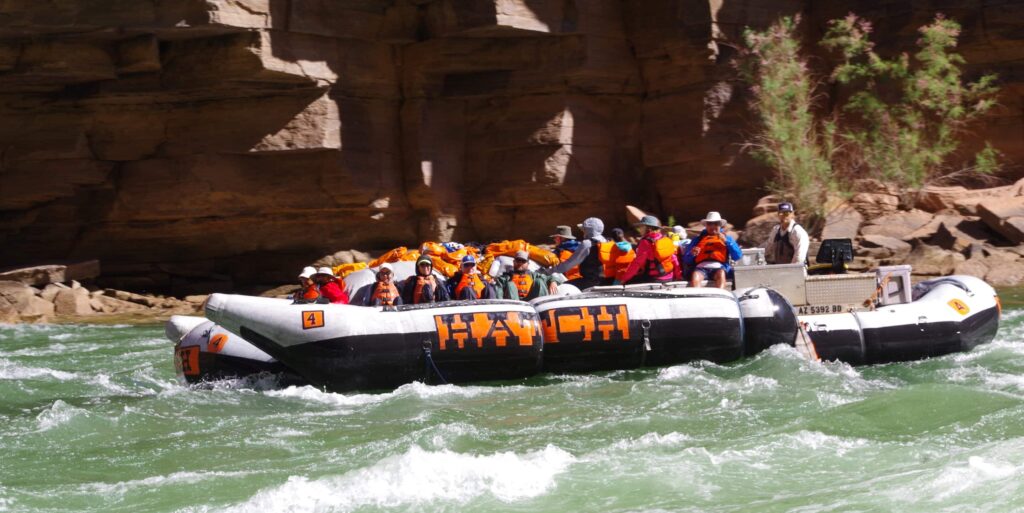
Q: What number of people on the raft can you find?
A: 13